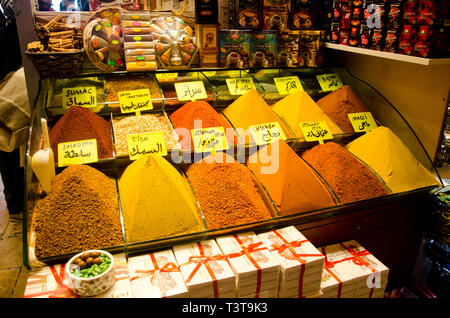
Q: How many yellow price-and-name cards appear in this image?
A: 12